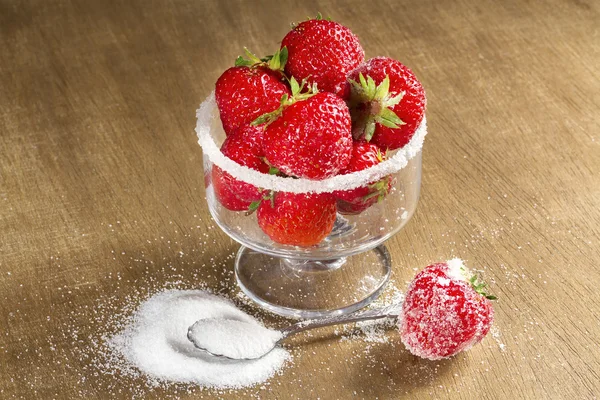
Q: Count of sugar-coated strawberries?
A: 1